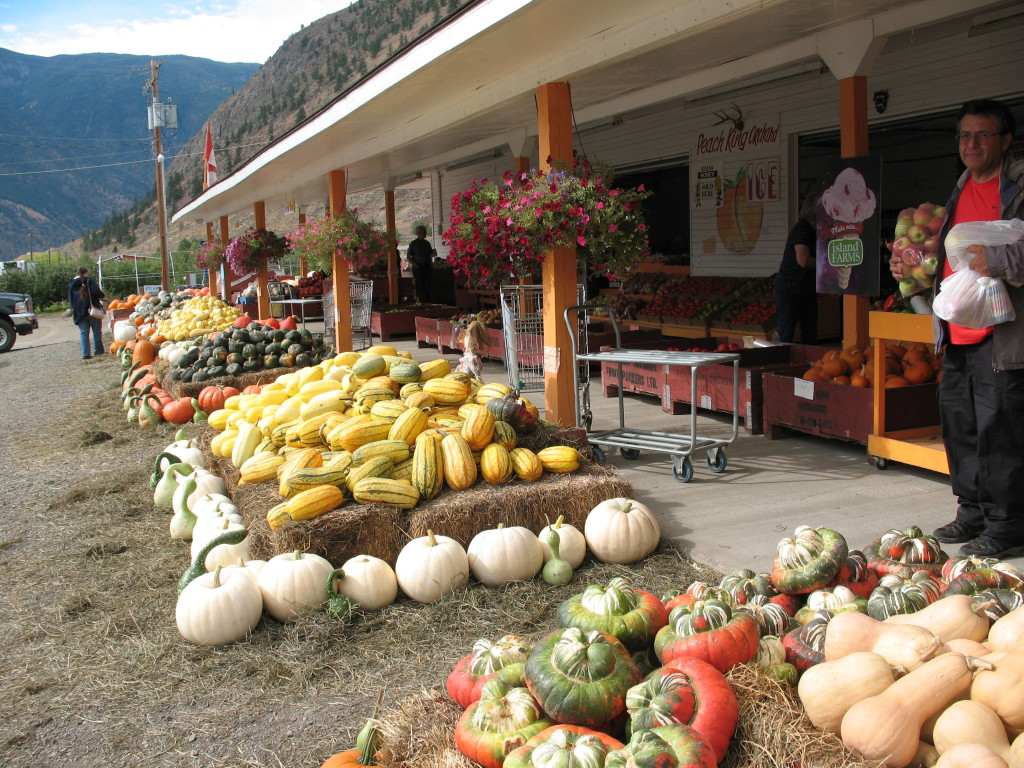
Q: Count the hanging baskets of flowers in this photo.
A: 4